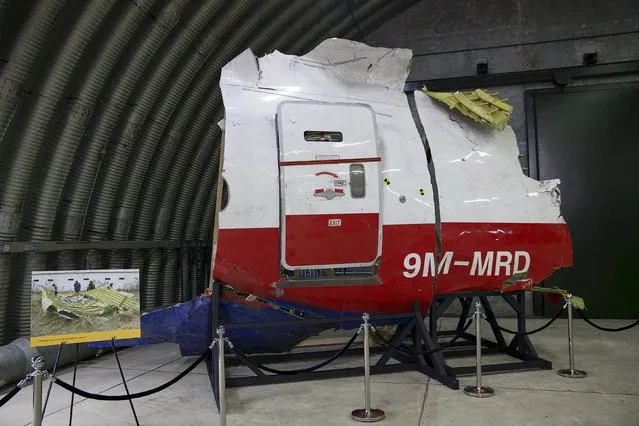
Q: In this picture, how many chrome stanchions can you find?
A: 5